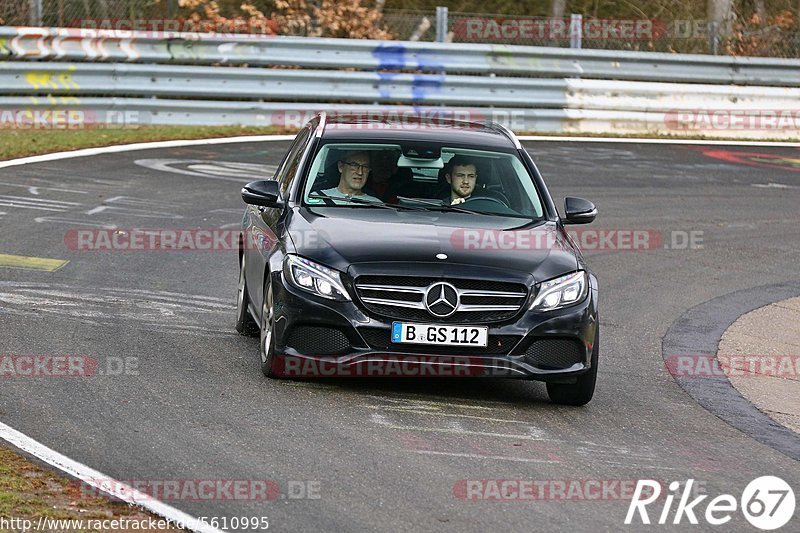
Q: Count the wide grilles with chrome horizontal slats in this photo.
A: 1